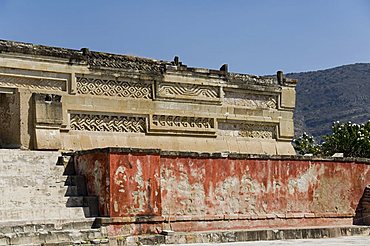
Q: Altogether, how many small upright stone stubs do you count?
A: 4